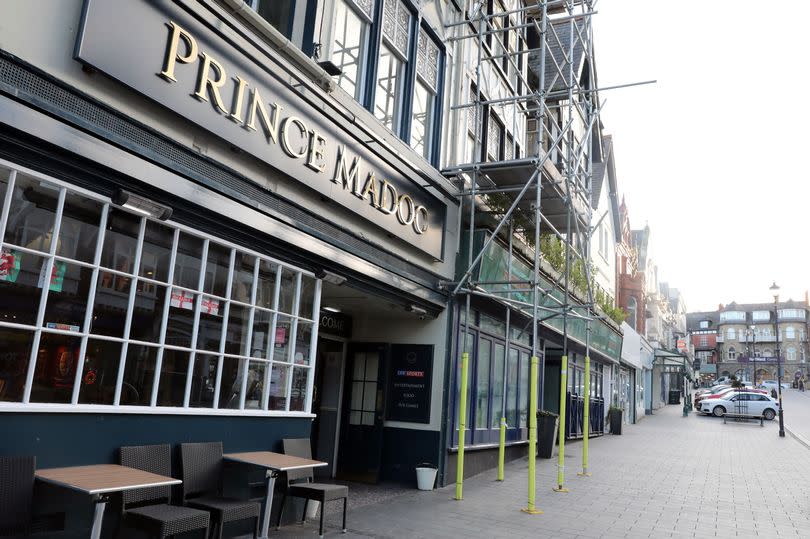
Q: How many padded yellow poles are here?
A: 5